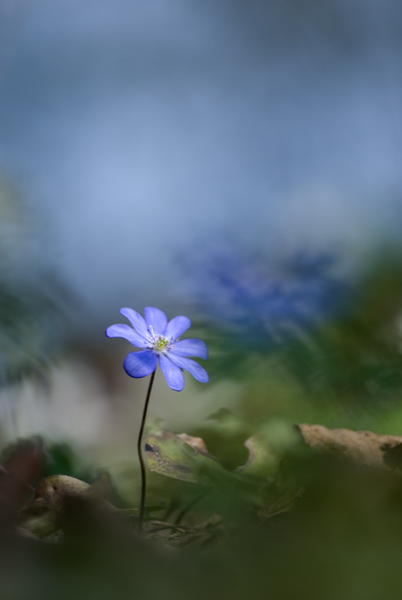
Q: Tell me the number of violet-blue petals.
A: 8